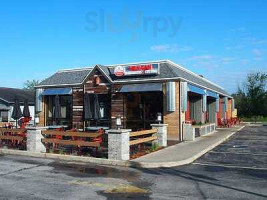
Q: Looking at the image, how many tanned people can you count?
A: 0